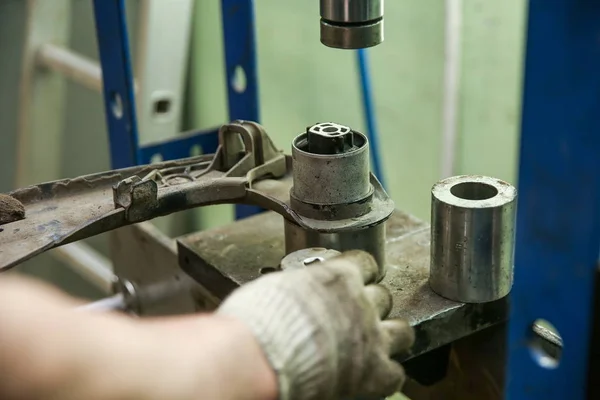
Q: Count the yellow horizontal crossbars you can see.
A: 0